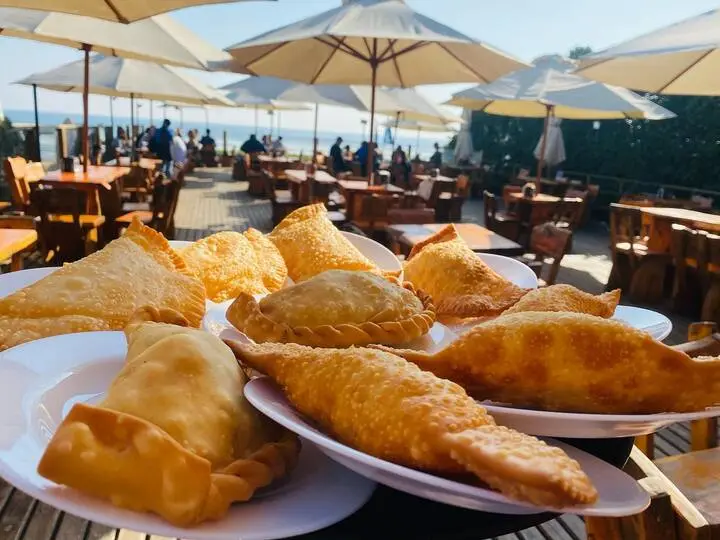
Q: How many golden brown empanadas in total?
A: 9